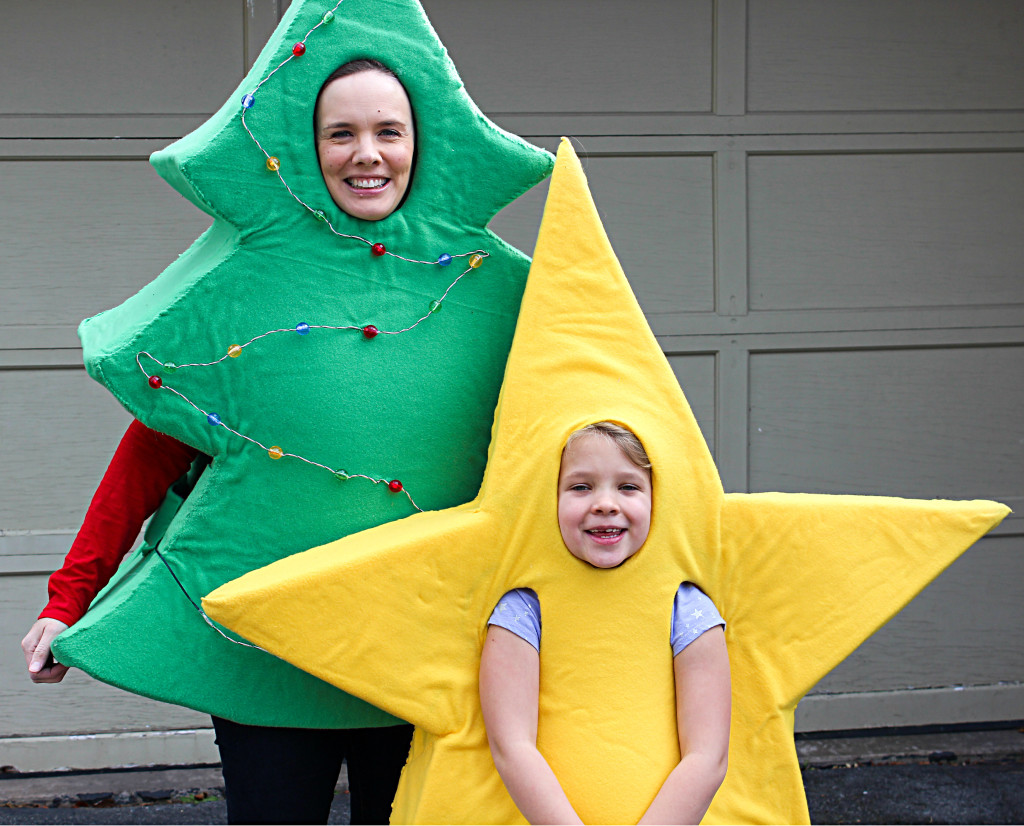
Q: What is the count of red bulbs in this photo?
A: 5